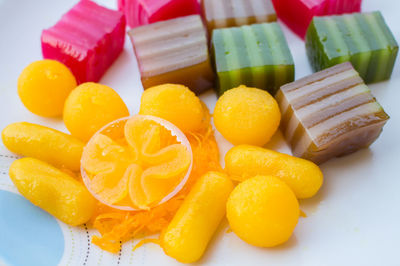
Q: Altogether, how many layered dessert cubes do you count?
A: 8